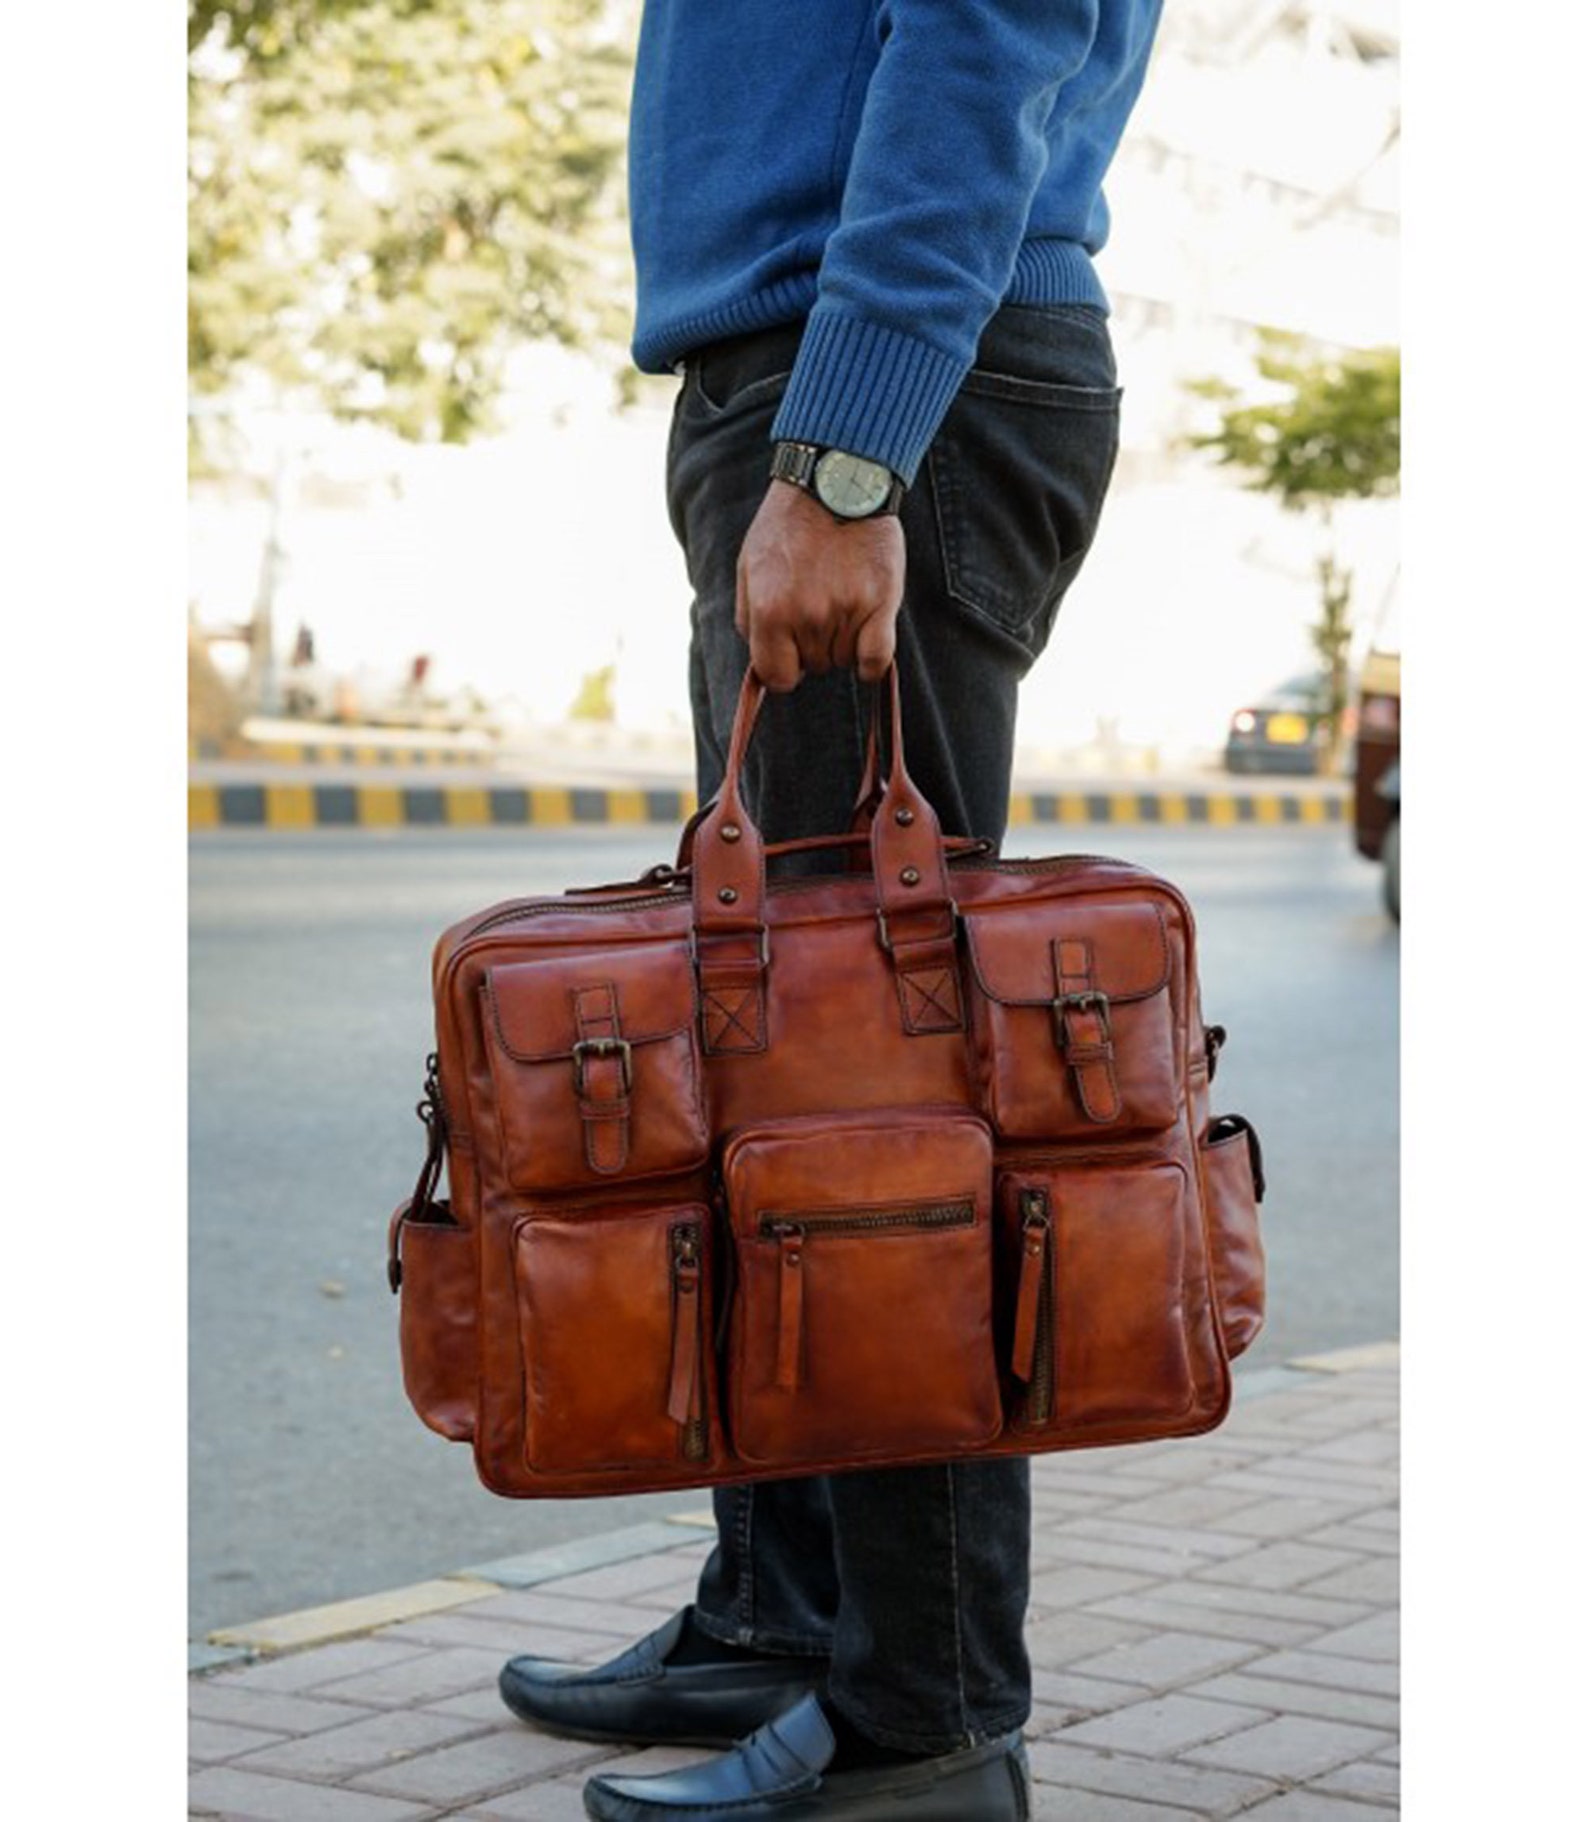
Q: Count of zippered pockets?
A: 3